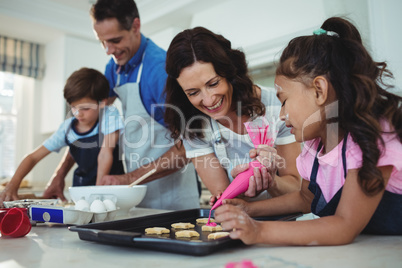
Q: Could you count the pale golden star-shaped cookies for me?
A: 6